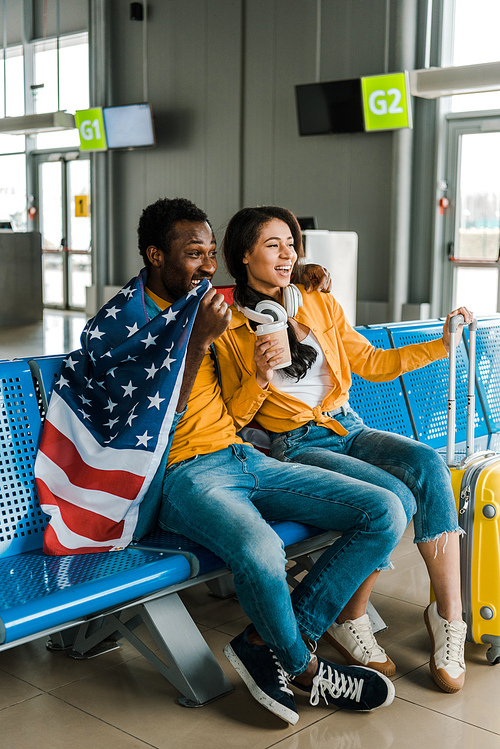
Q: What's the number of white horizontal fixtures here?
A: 2